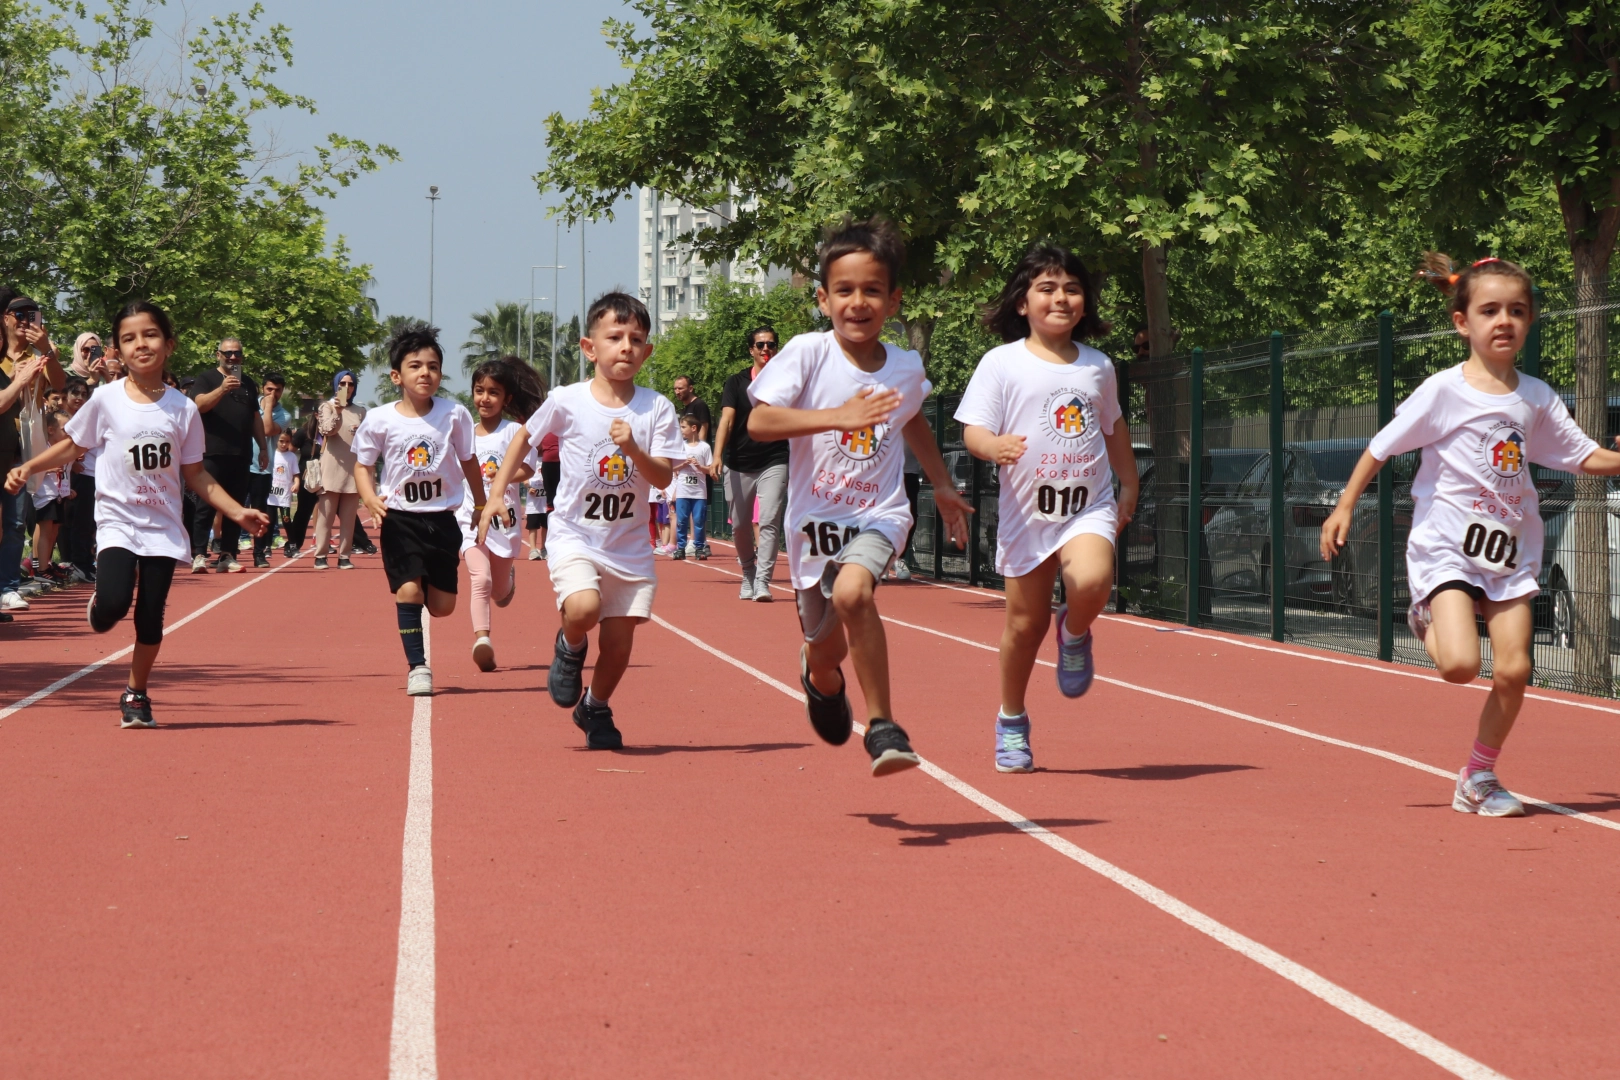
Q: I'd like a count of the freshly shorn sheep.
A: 0